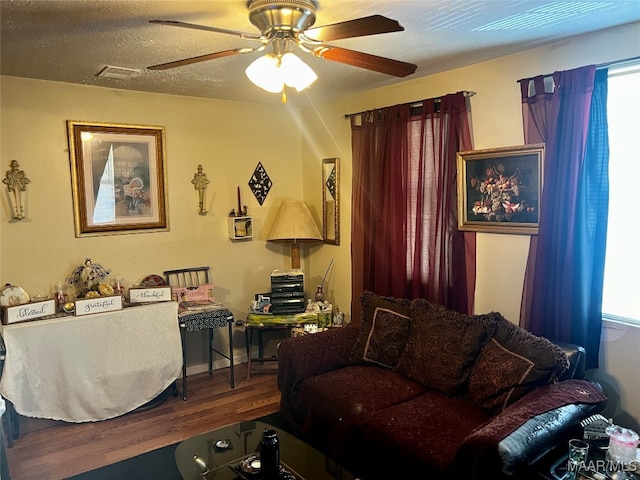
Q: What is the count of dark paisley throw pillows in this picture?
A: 3